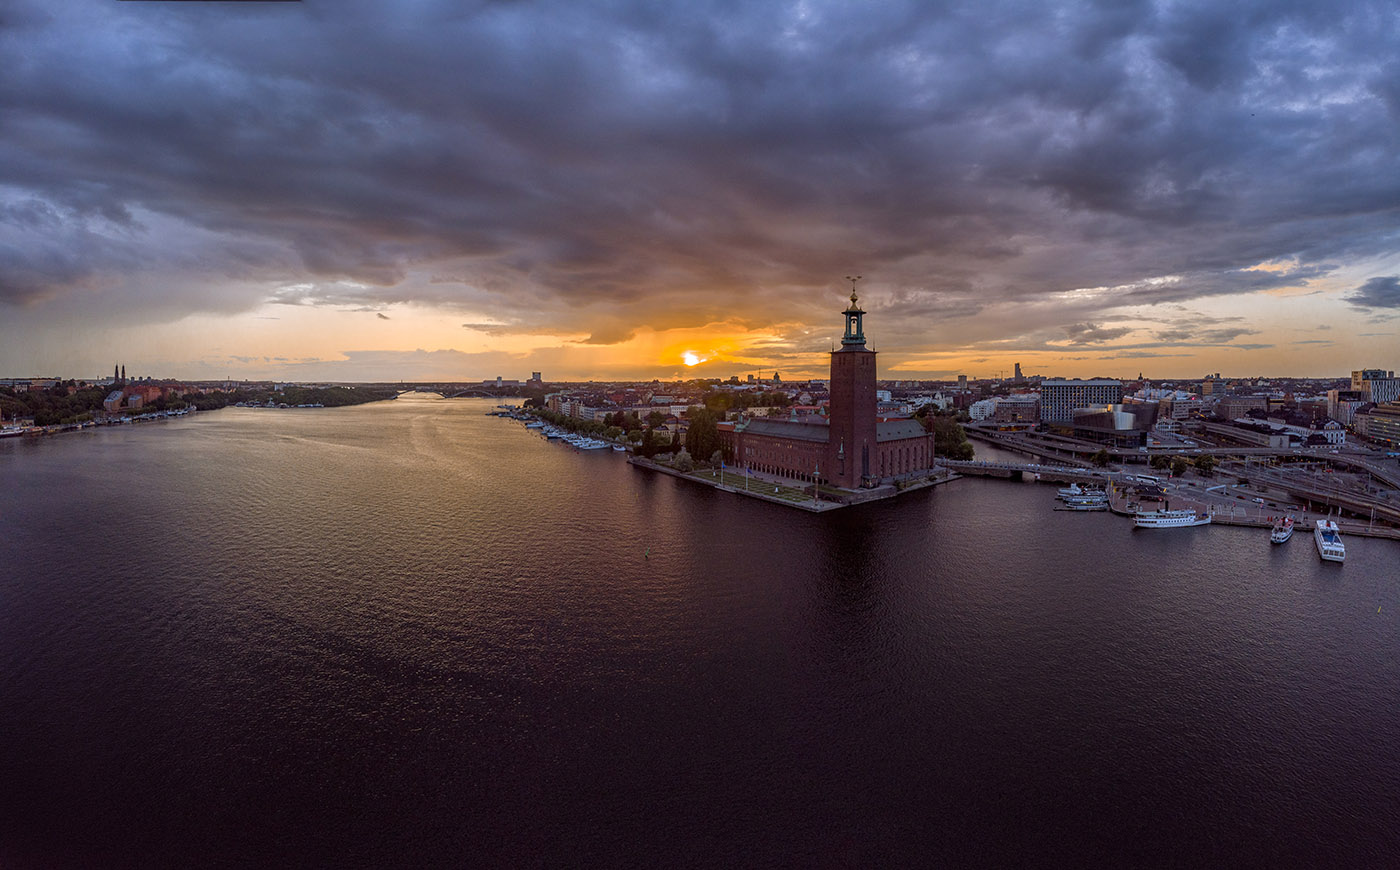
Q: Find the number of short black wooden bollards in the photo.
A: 0